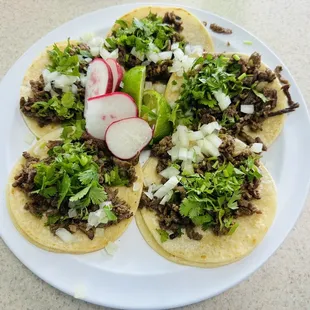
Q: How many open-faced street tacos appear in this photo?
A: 5